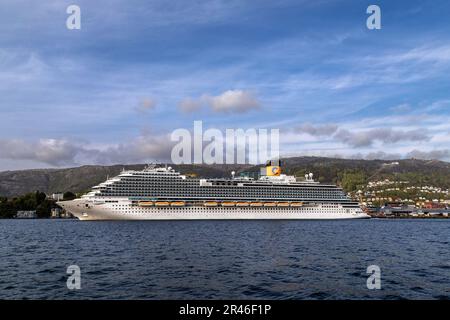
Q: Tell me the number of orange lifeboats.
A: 10